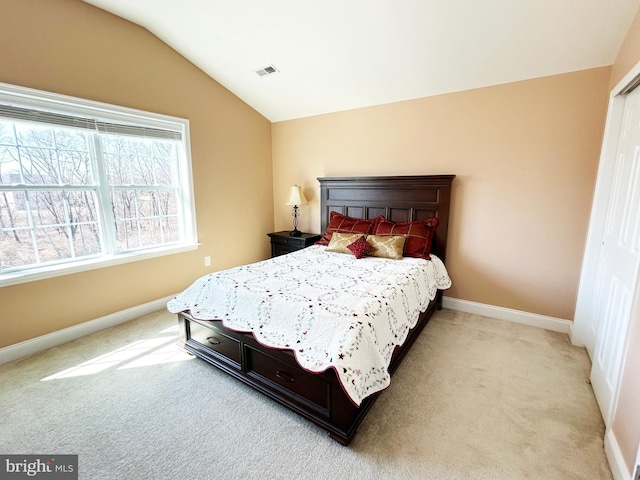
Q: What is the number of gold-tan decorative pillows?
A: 2